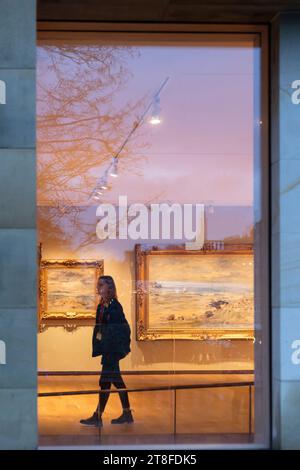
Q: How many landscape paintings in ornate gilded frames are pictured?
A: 2